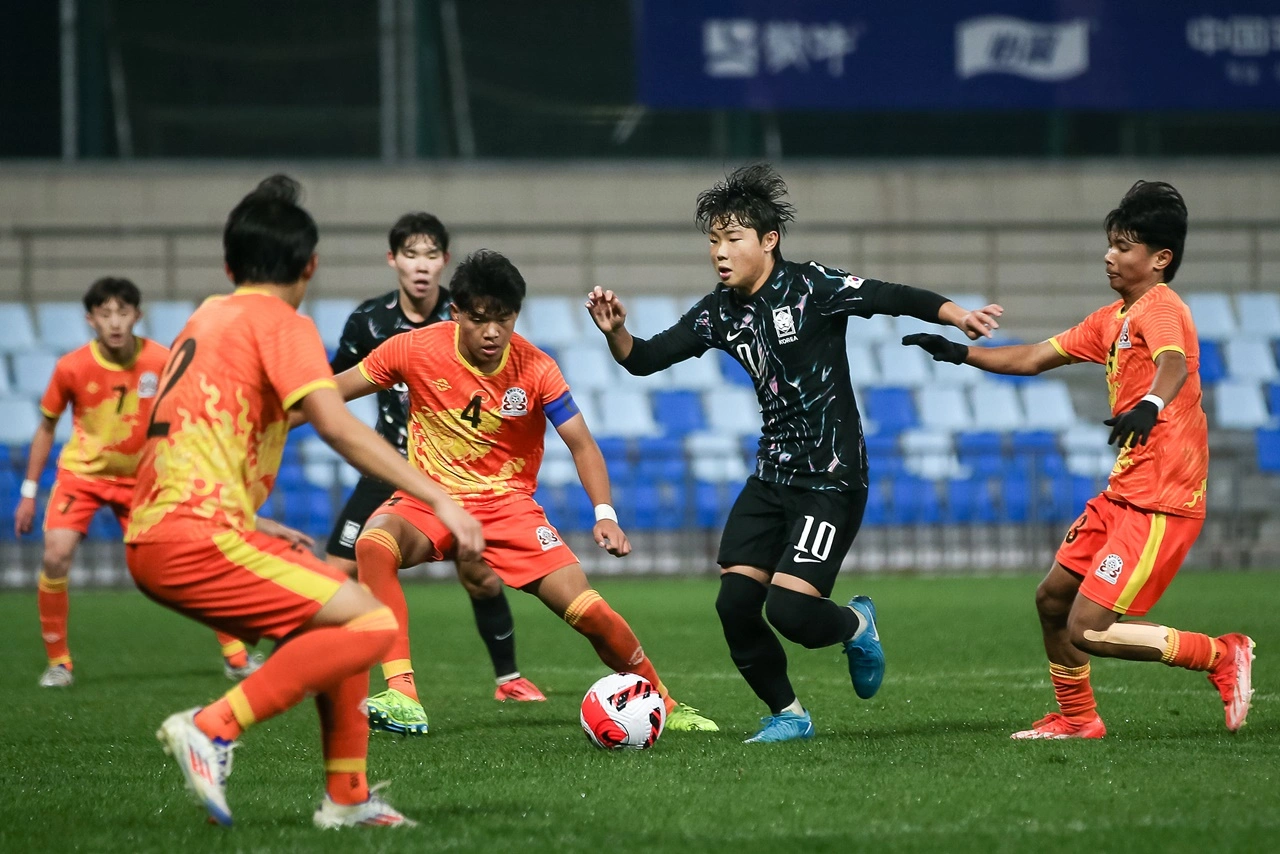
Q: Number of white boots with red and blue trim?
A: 2